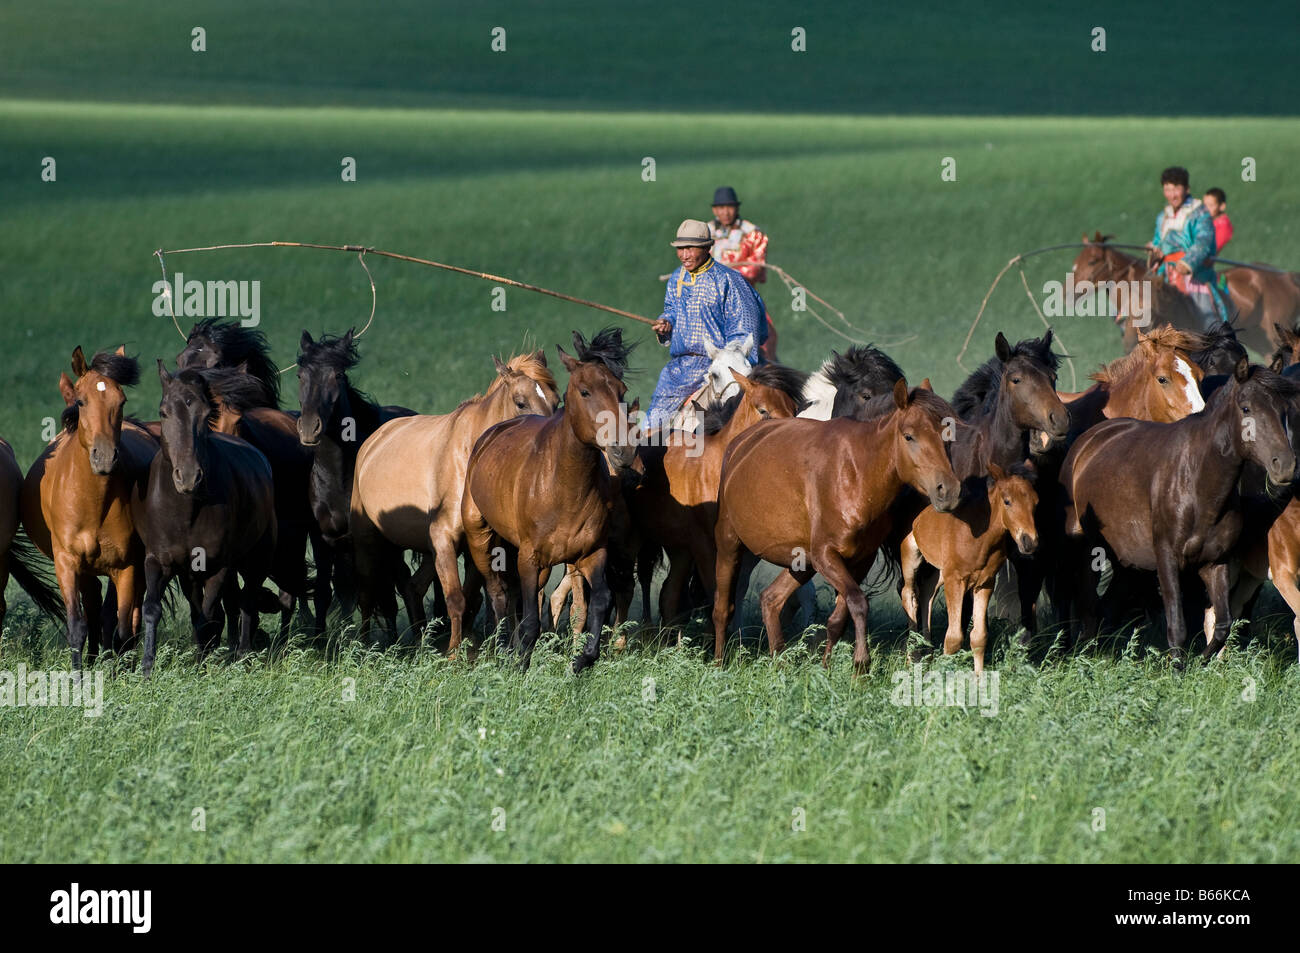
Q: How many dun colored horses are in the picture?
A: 1